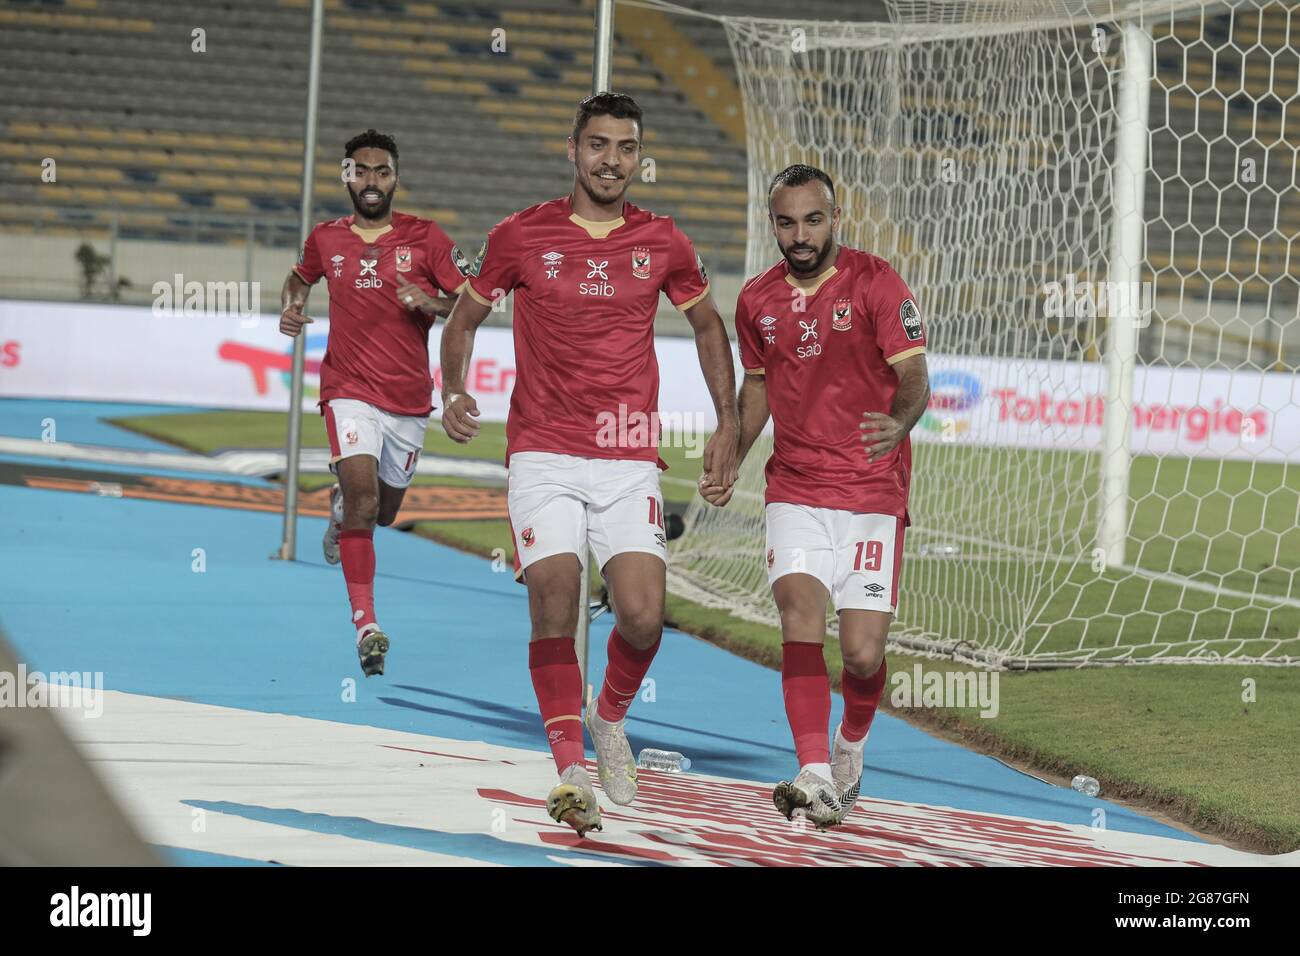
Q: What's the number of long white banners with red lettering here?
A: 1